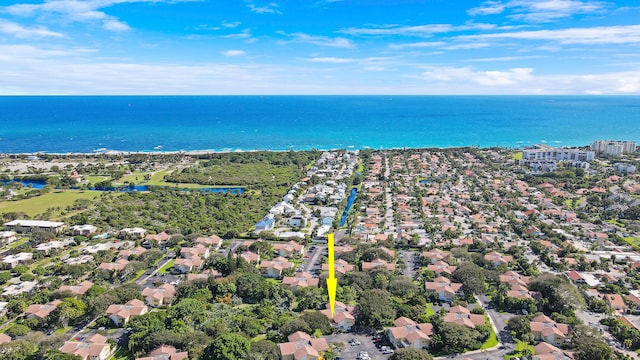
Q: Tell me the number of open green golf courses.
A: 1